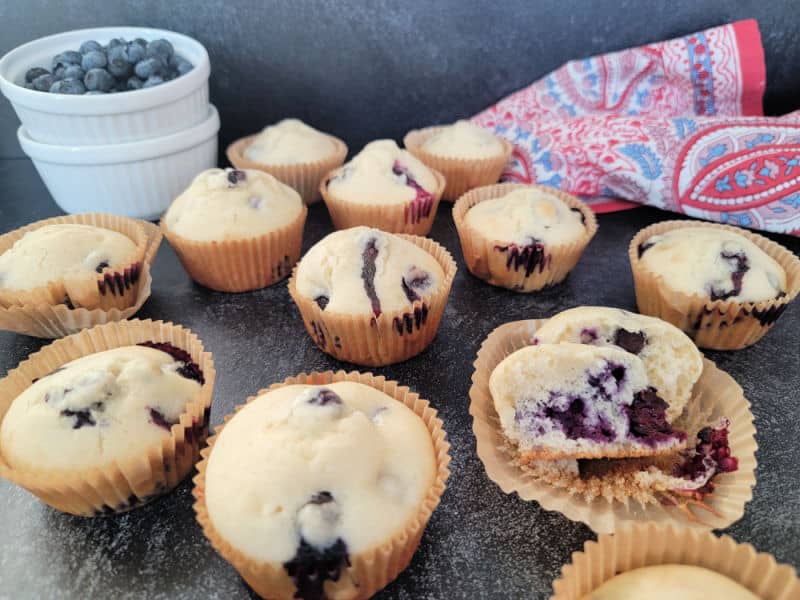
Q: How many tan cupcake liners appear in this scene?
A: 12